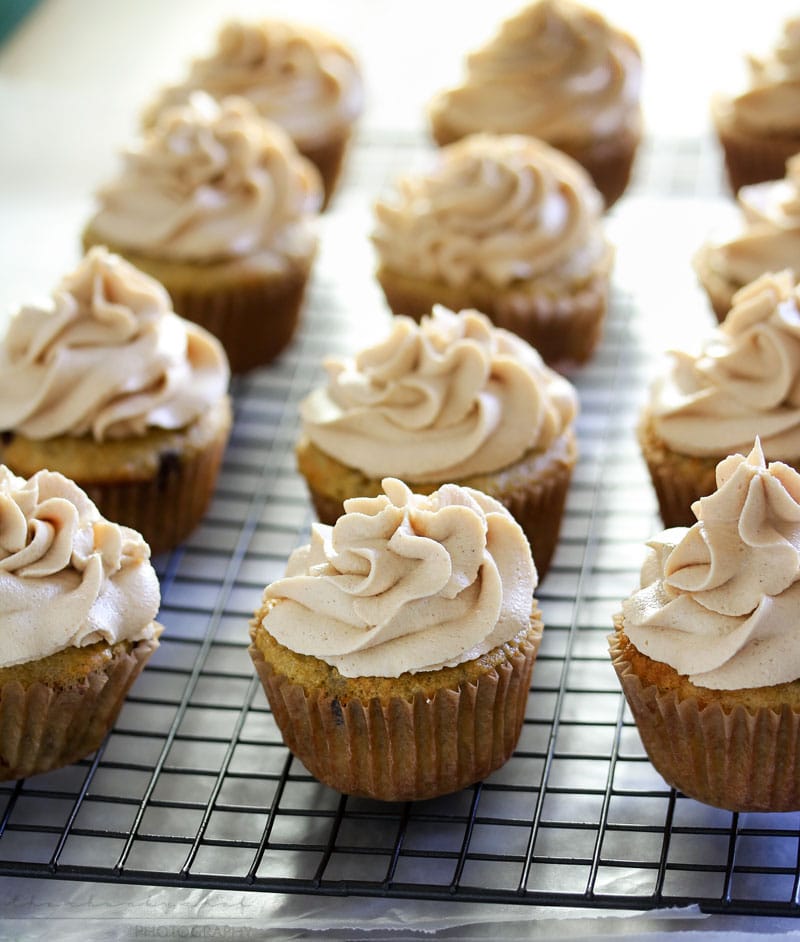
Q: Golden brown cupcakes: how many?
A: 12